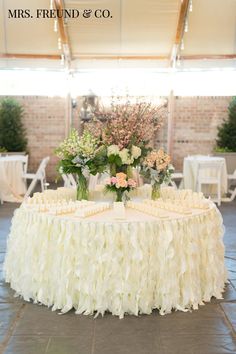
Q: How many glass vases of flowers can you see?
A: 4